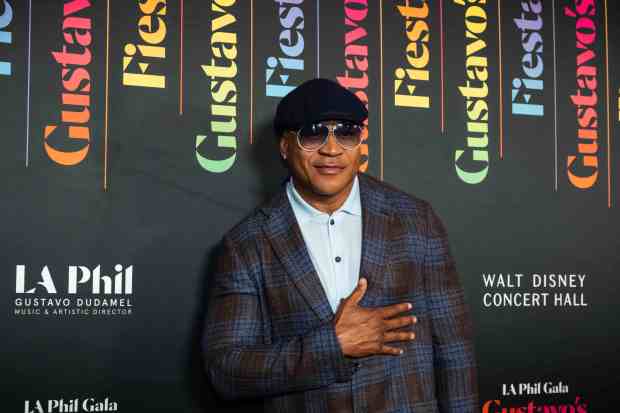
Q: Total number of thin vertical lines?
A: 10